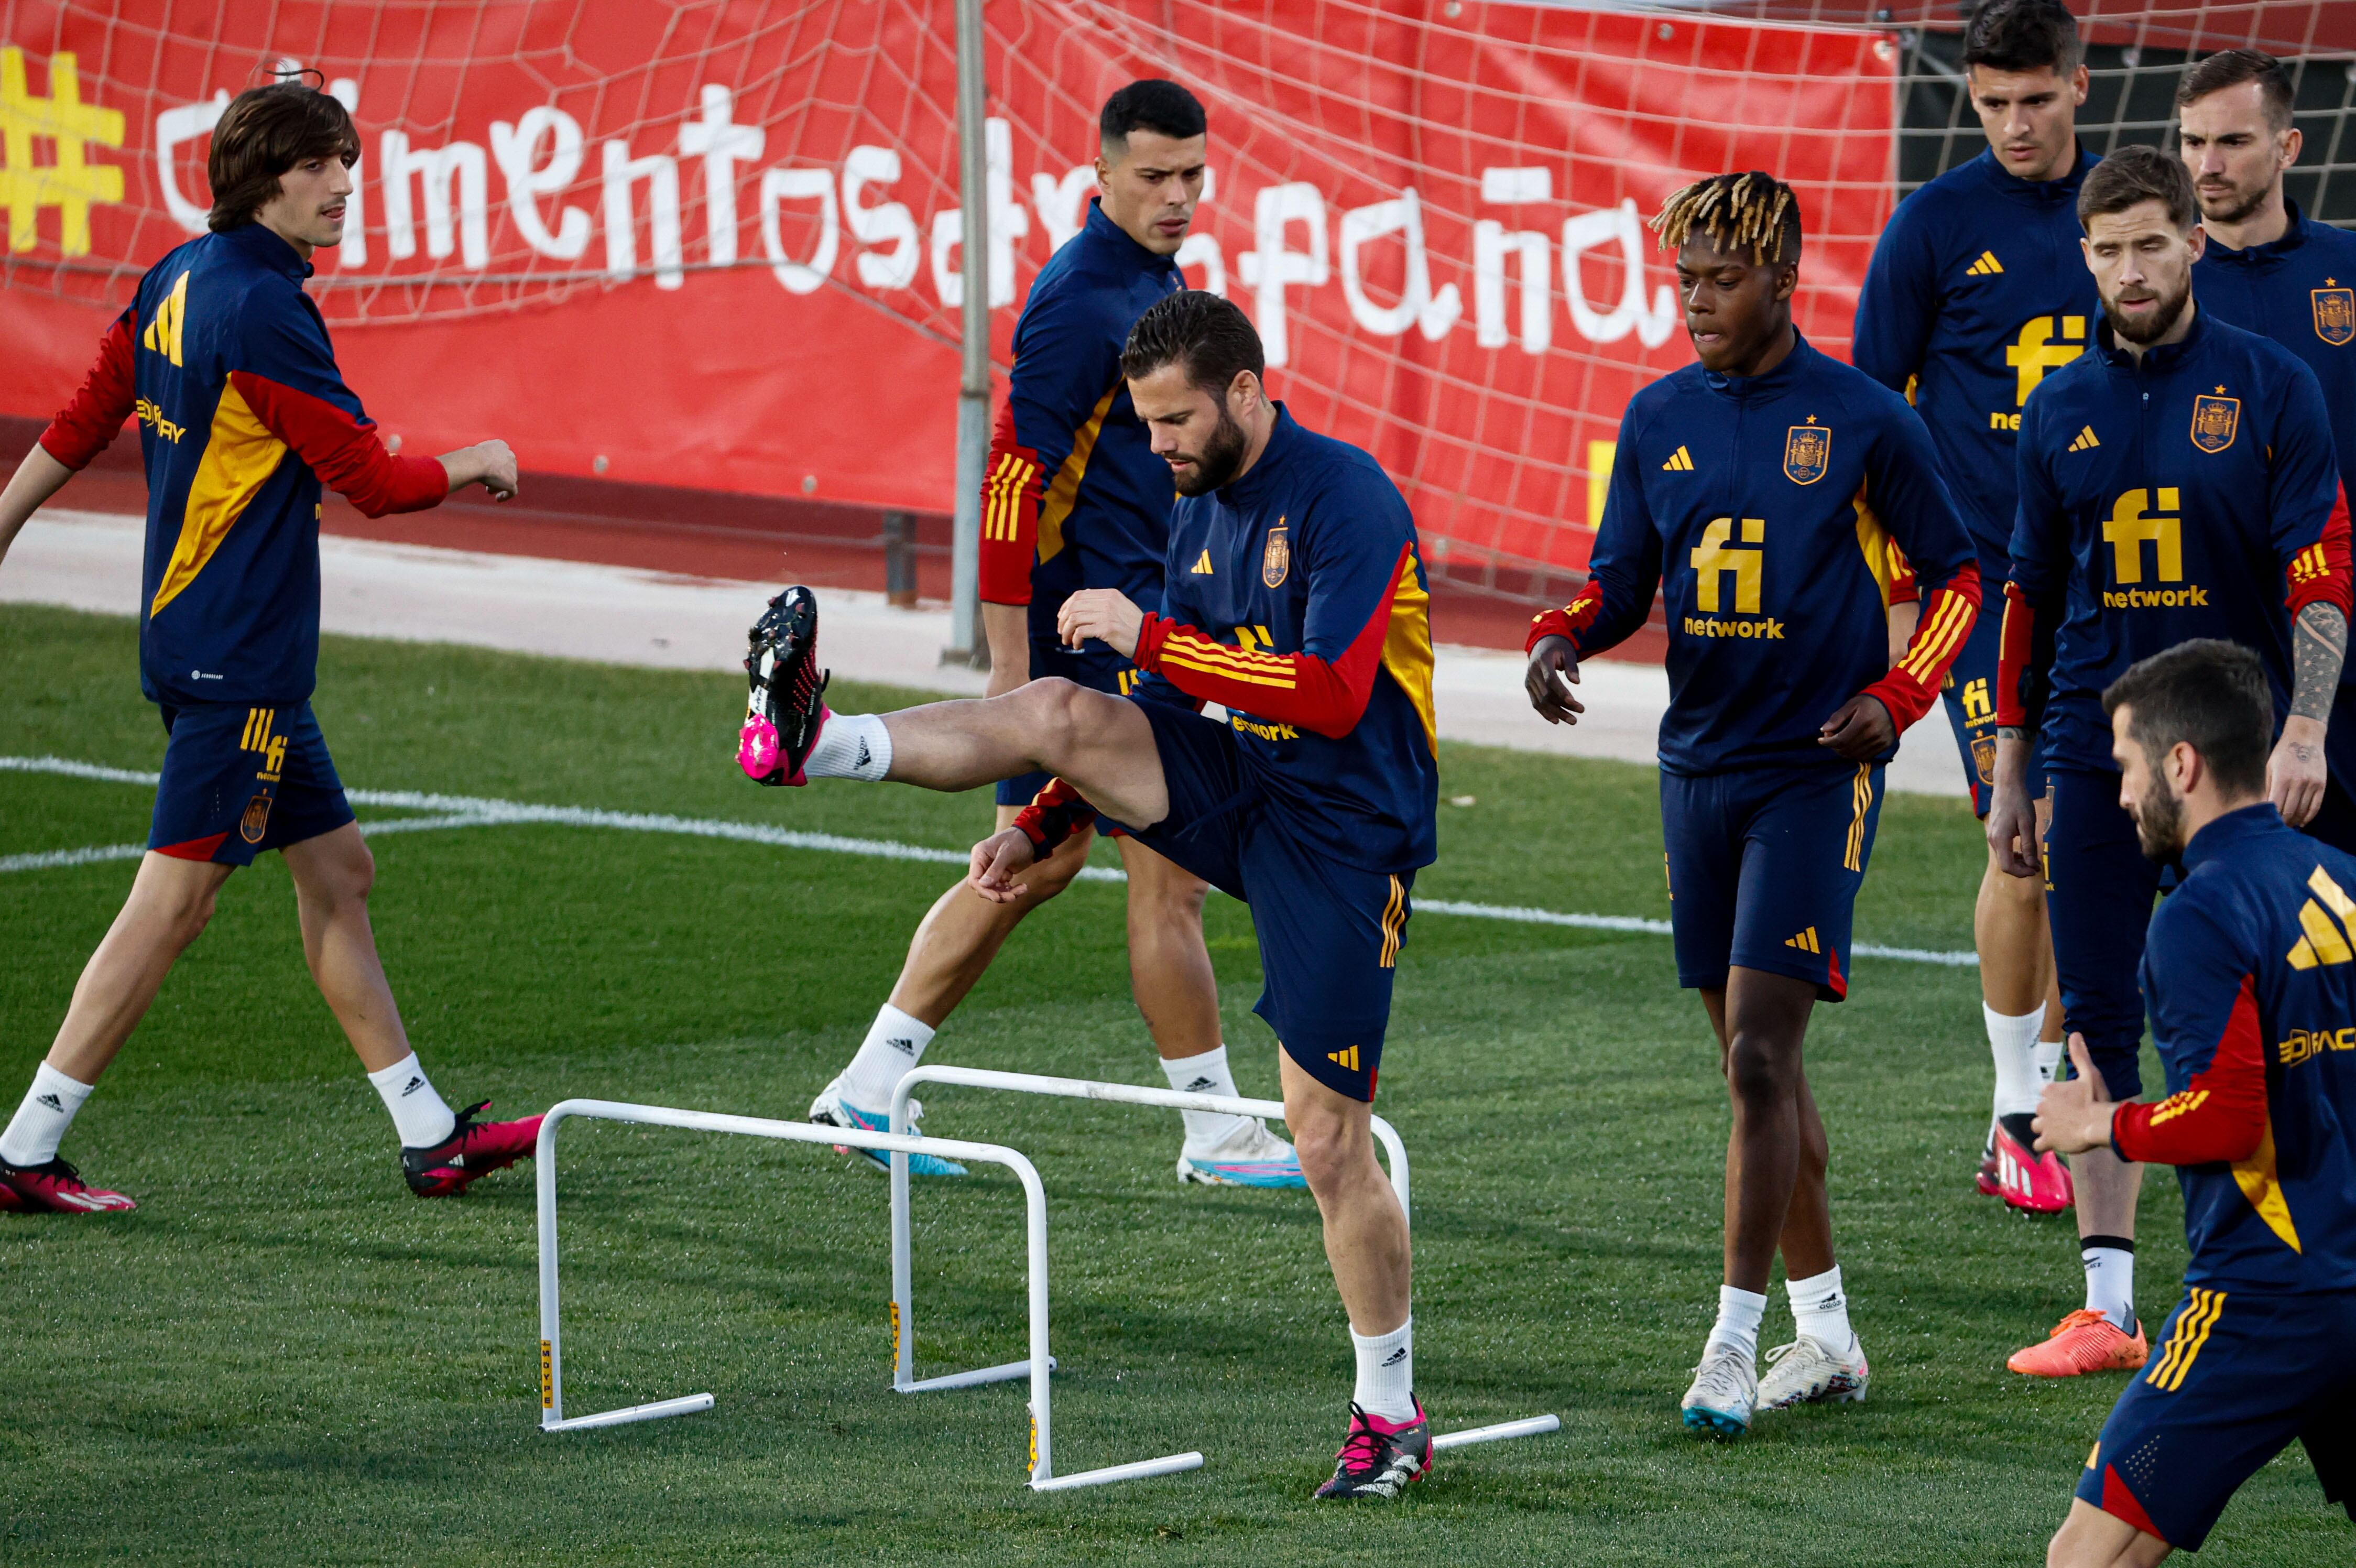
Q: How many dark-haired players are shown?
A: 7